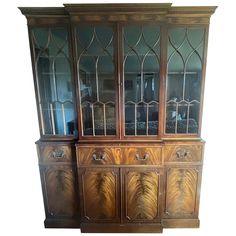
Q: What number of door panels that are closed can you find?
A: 8